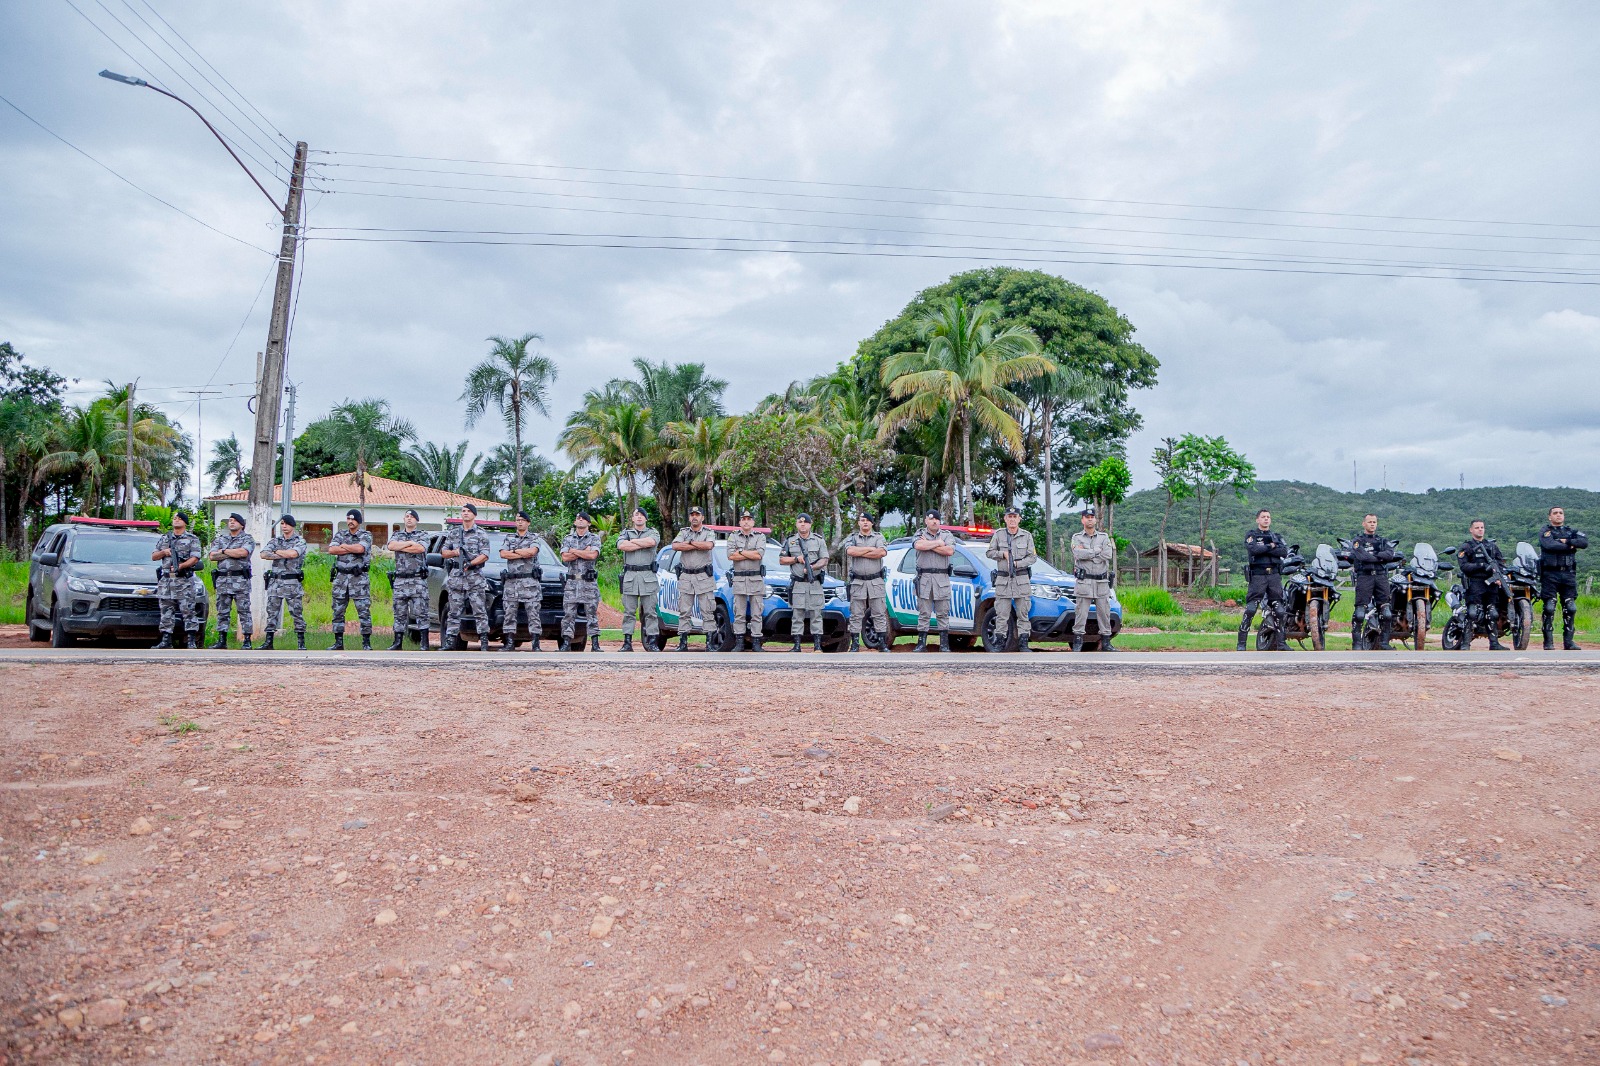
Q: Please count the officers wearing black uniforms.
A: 4